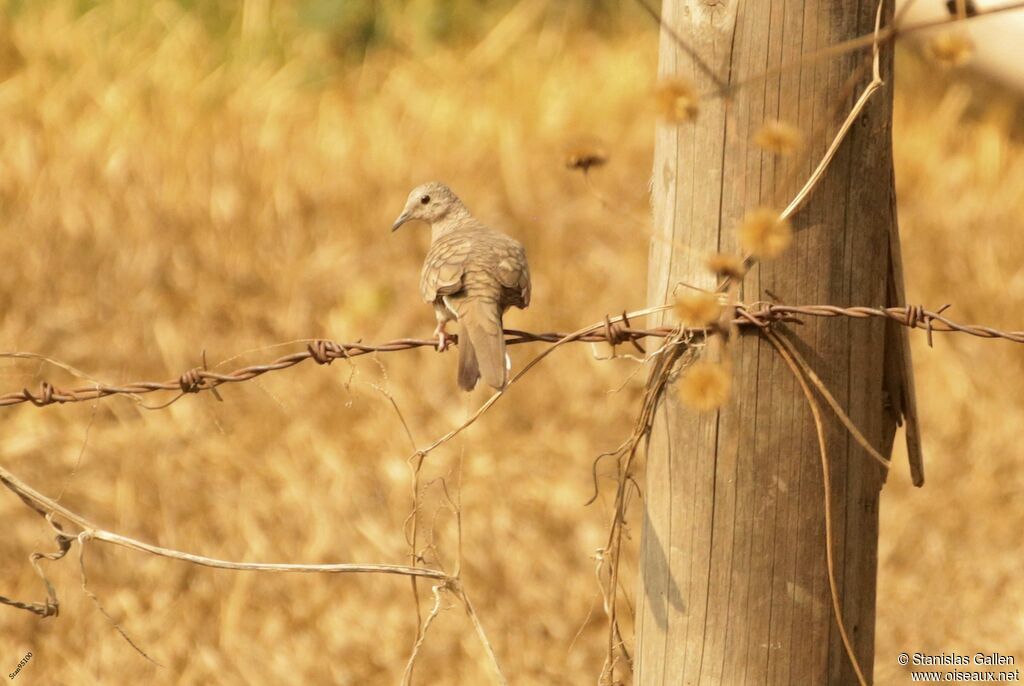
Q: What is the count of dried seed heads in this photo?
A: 8